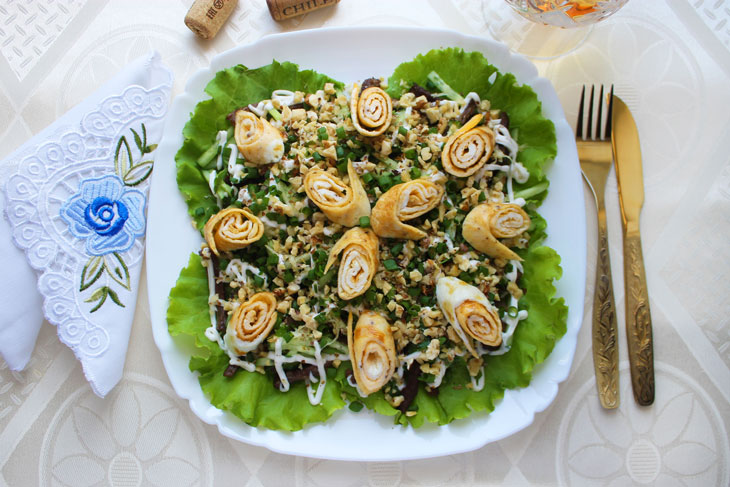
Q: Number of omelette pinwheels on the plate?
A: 11